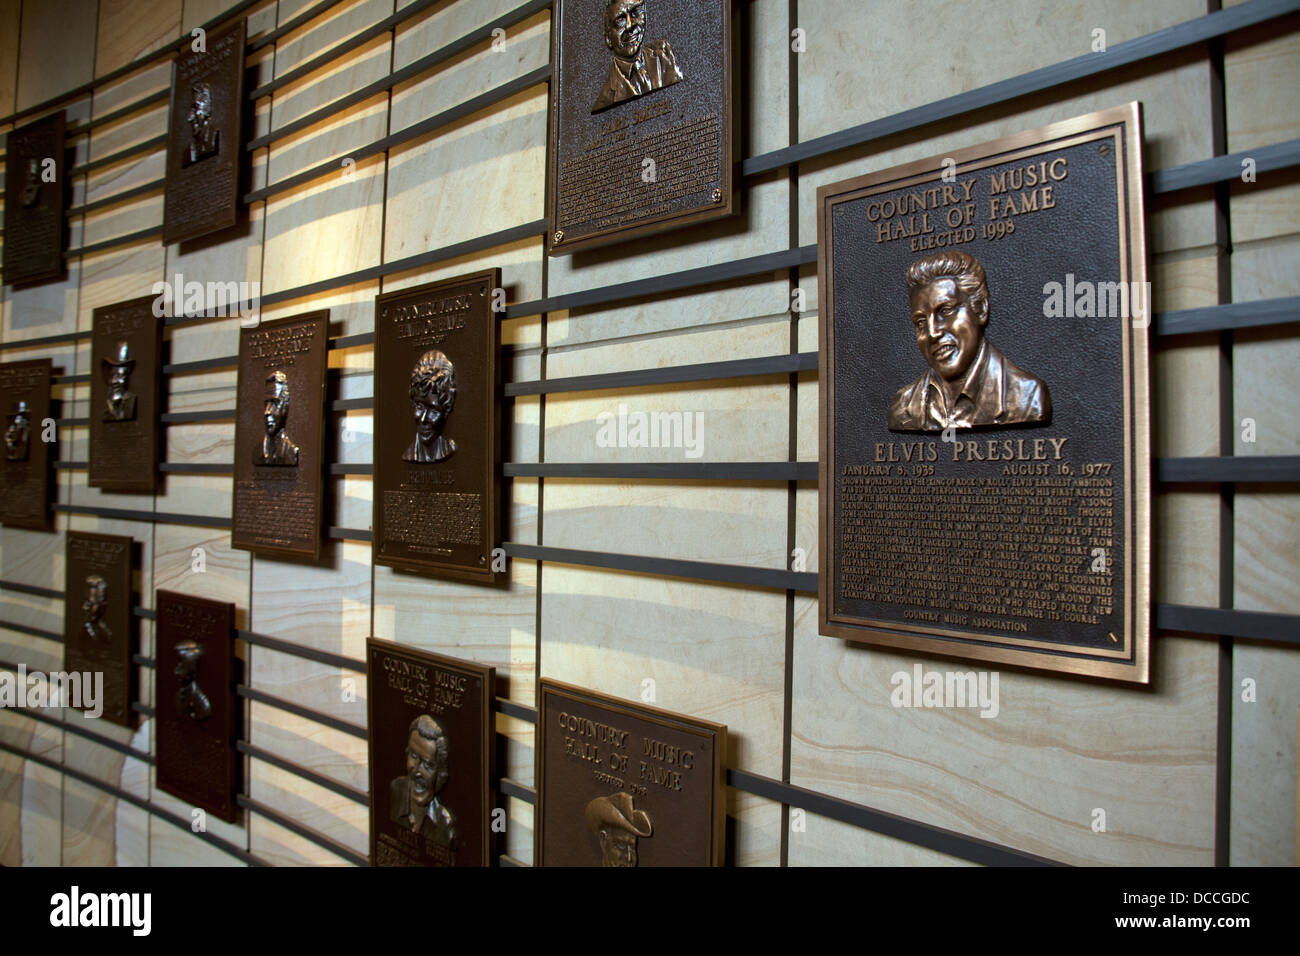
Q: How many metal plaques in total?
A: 12